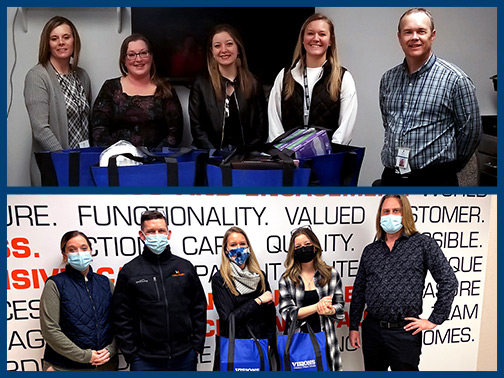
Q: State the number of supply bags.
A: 6